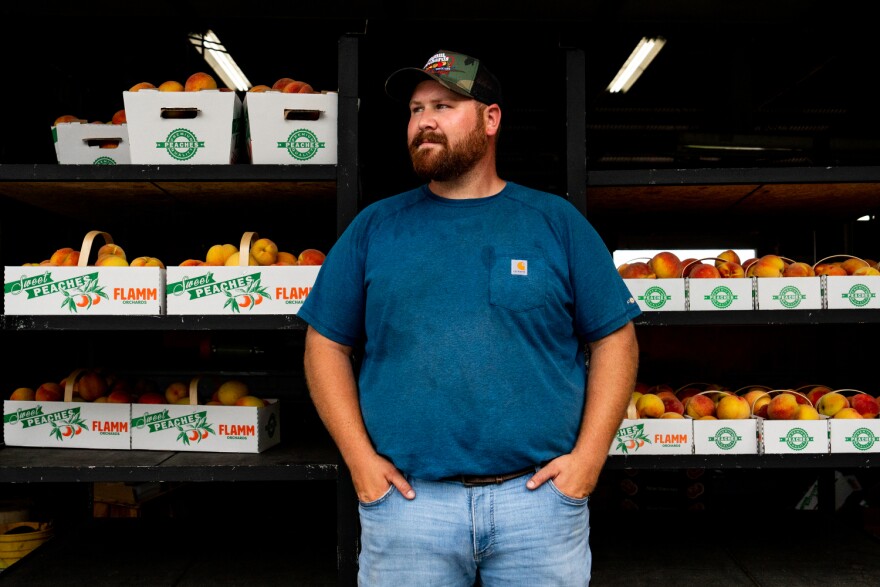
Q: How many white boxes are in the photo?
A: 15